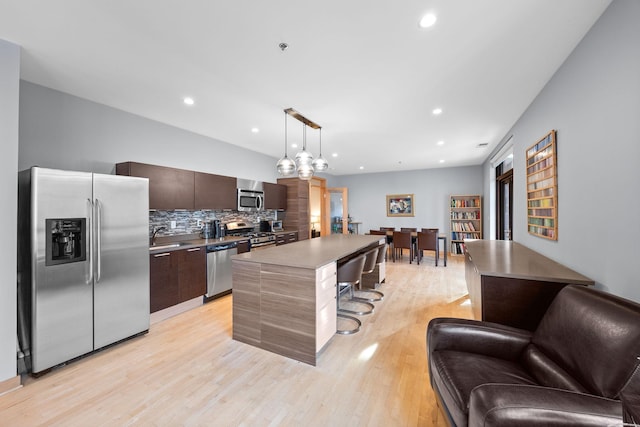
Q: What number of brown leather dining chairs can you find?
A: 6